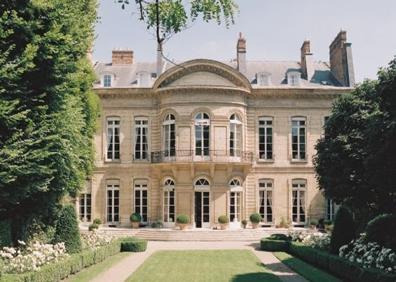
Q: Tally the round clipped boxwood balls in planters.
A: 4